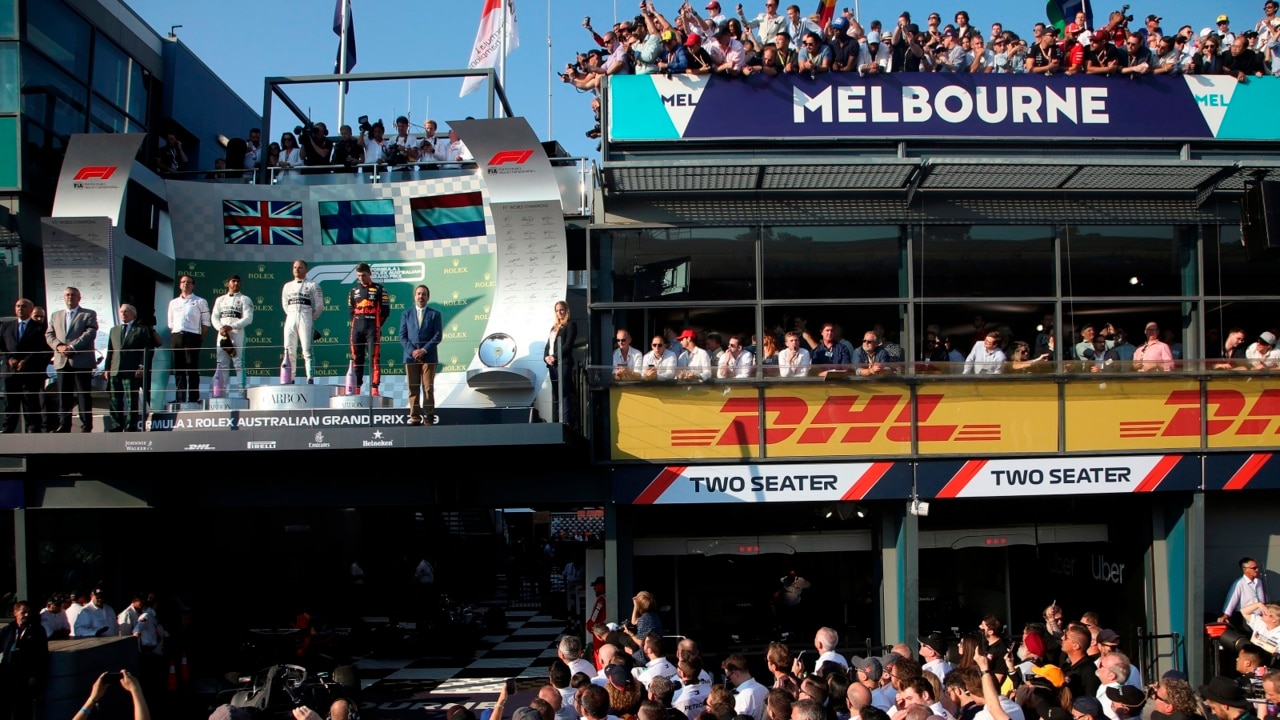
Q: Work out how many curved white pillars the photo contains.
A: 2